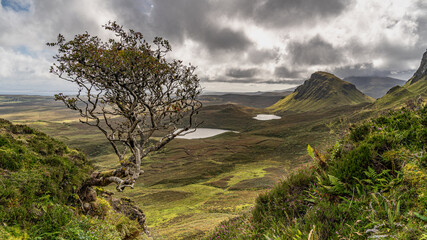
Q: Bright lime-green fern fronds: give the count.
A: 1